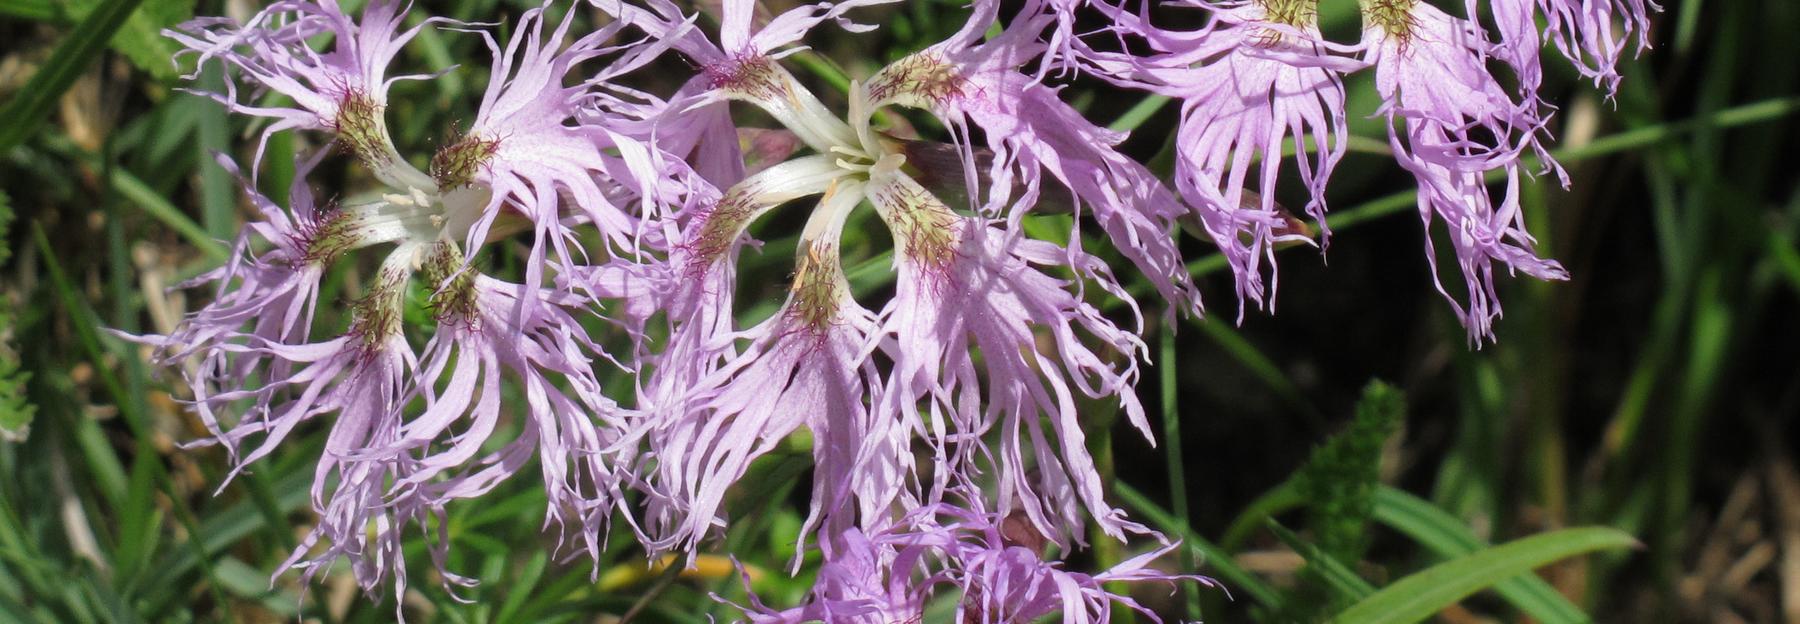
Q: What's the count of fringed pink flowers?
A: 4